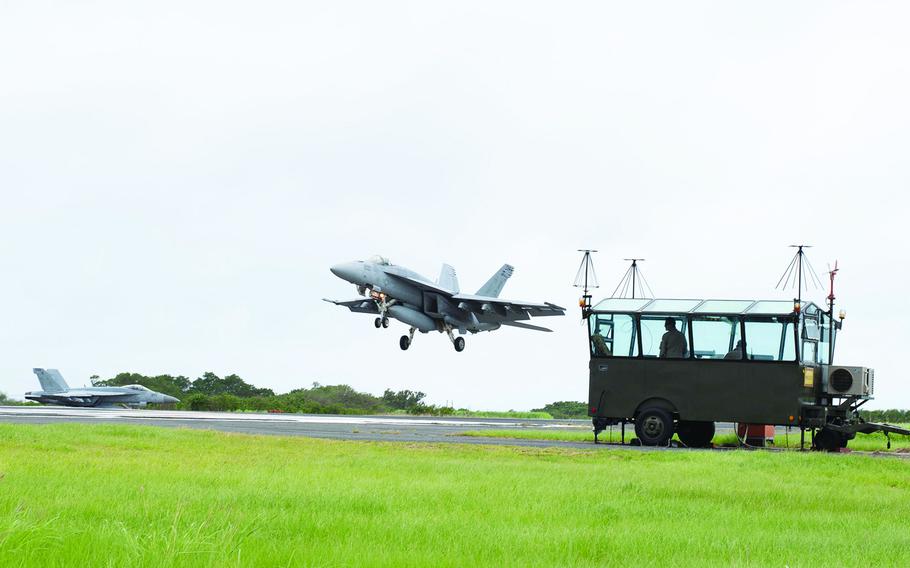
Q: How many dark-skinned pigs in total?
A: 0